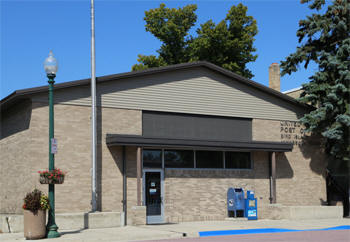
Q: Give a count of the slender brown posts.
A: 2